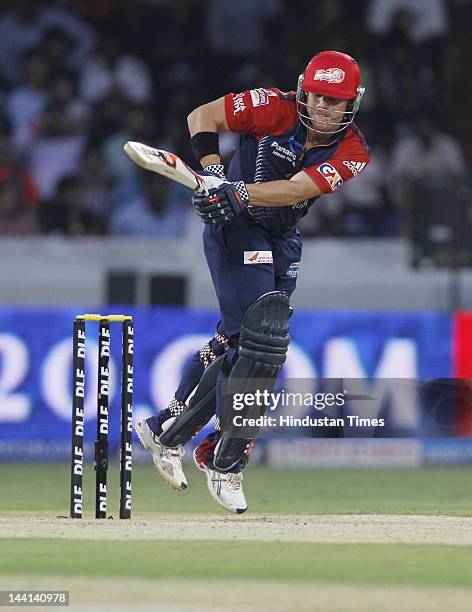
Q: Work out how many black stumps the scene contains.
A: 3